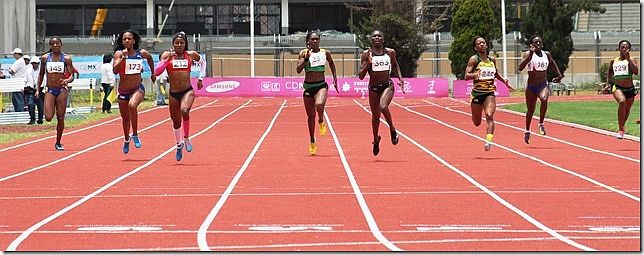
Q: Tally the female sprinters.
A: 8